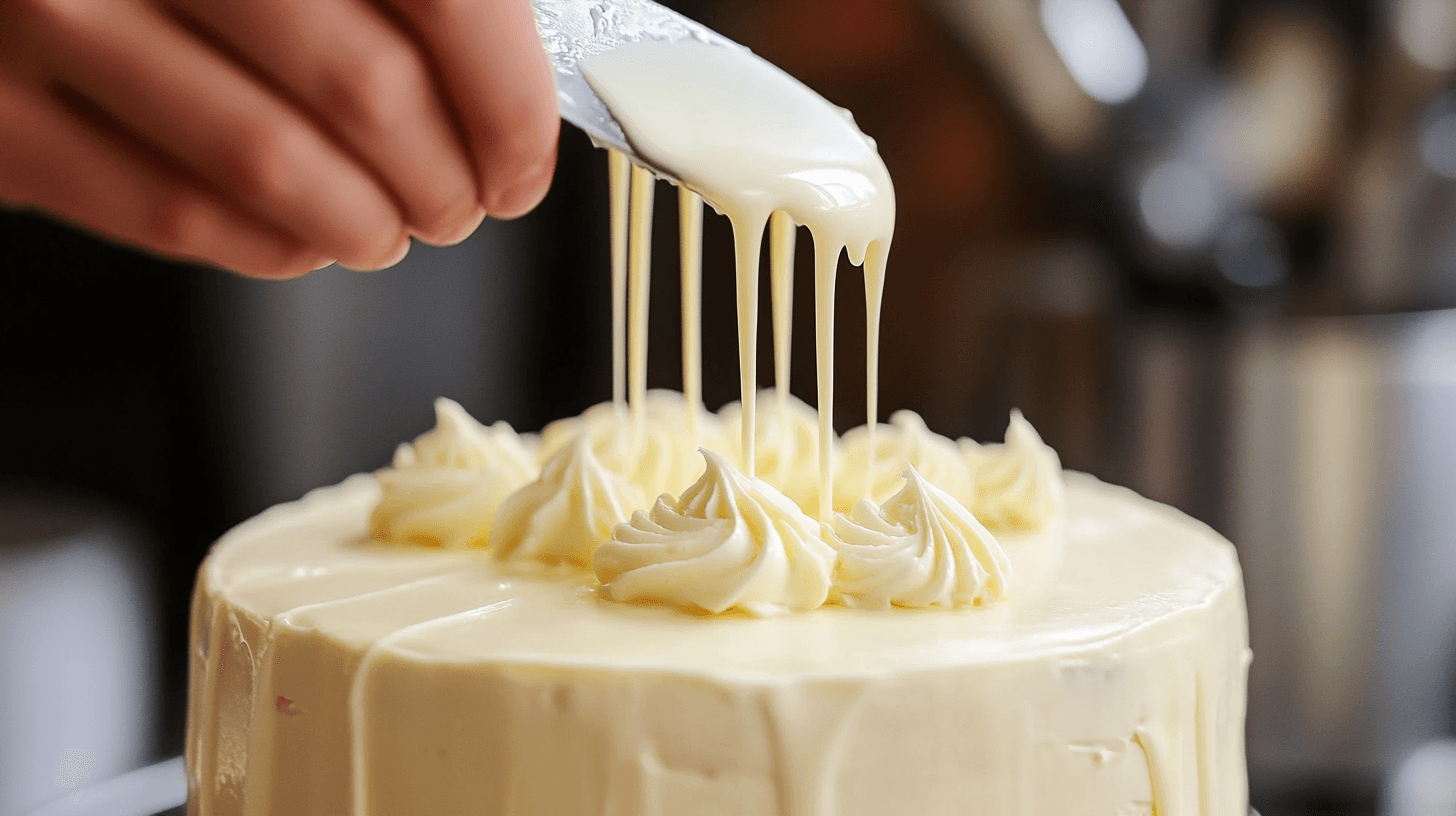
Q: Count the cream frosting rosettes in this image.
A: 8